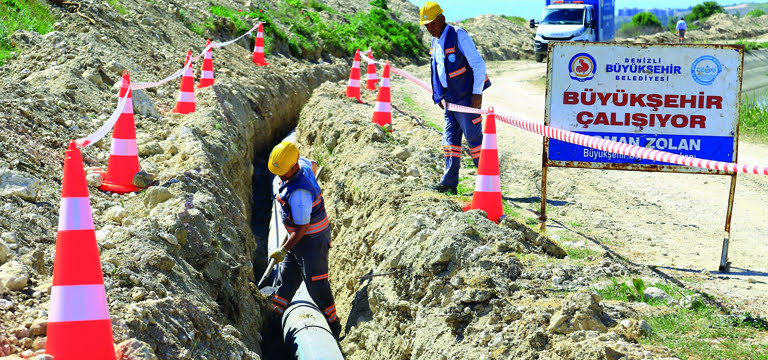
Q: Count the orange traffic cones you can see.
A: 9